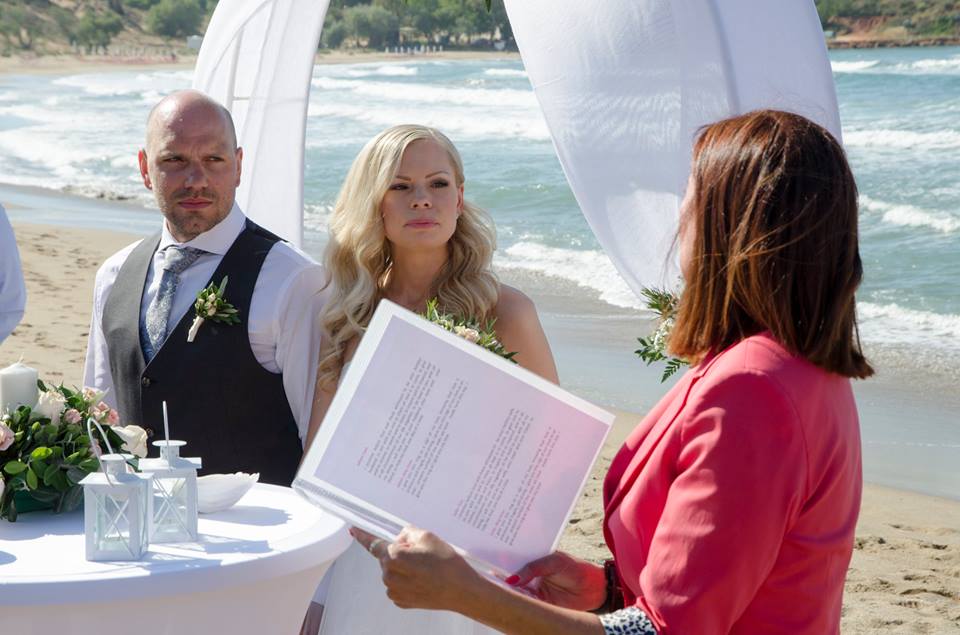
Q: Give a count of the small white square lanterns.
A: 2